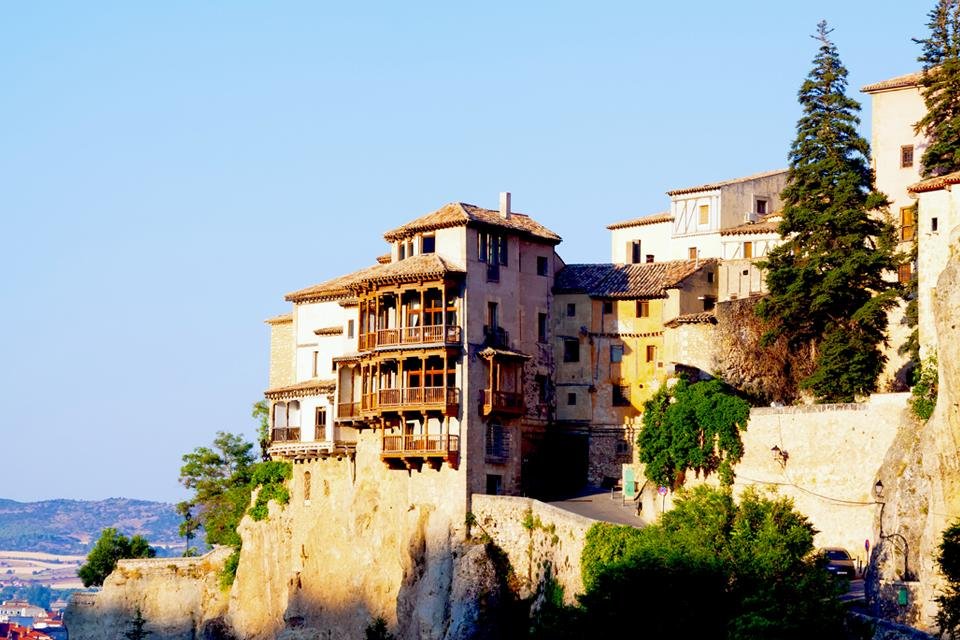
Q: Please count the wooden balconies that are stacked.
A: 3